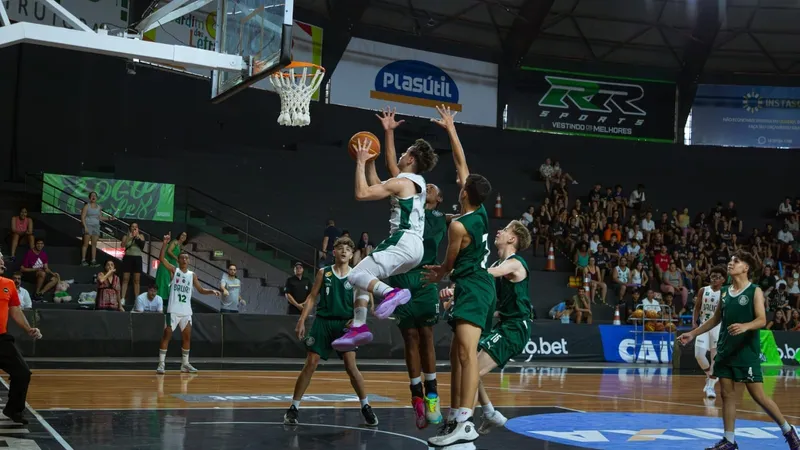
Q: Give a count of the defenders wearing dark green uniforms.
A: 5